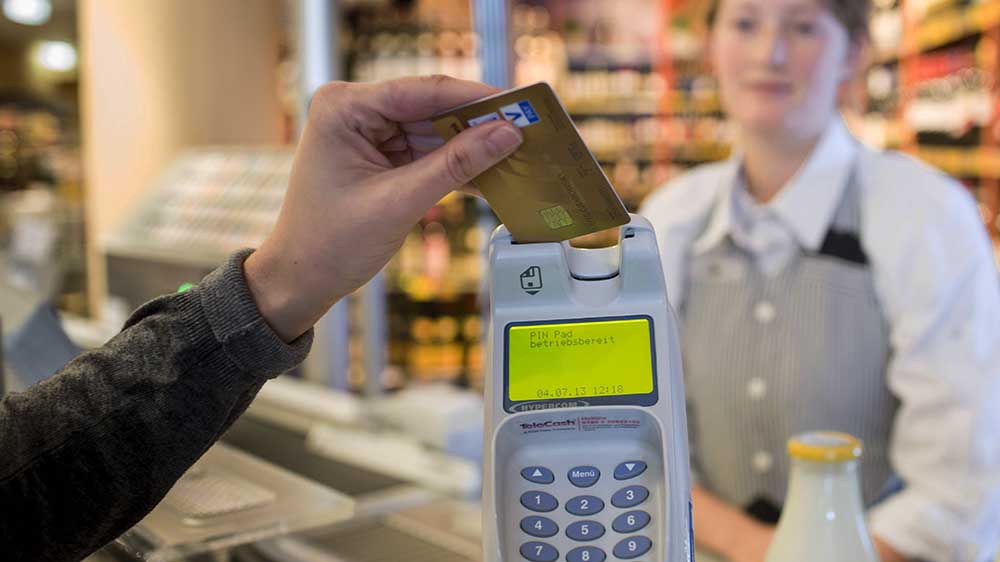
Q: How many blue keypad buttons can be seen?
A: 12